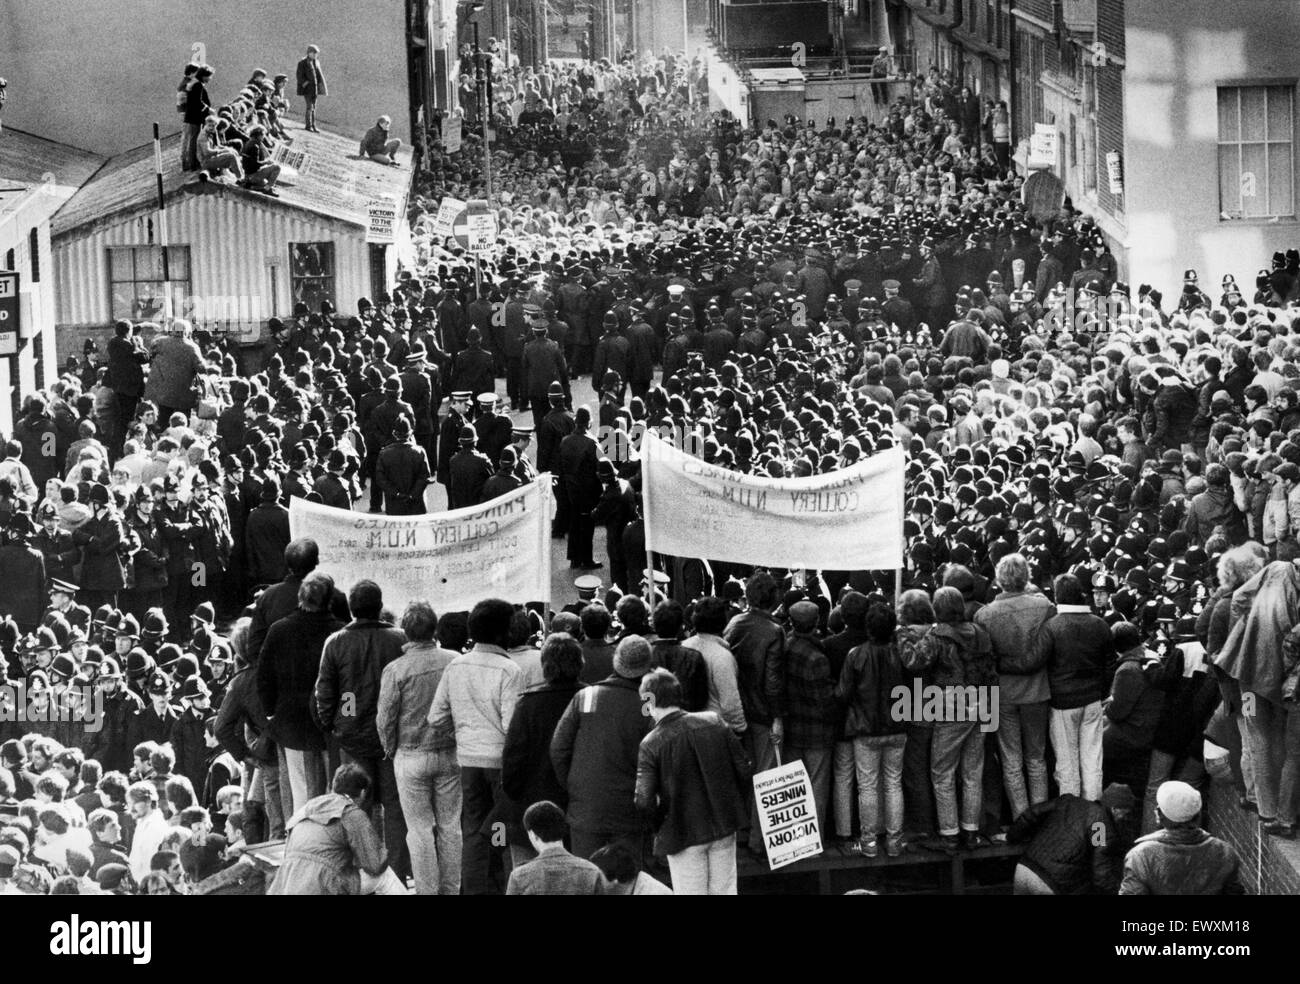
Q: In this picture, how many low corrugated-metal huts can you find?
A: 1